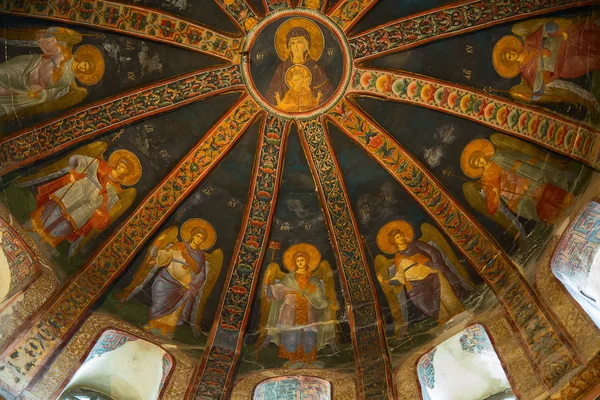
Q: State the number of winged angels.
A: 7